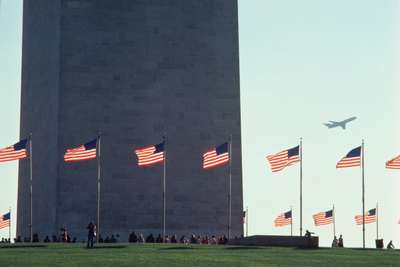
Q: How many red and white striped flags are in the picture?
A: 11